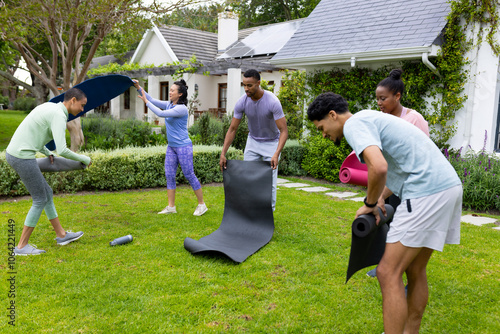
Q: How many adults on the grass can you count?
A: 5